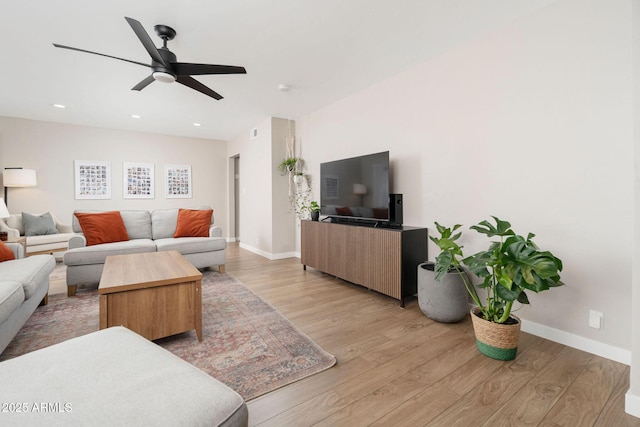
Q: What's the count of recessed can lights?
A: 3